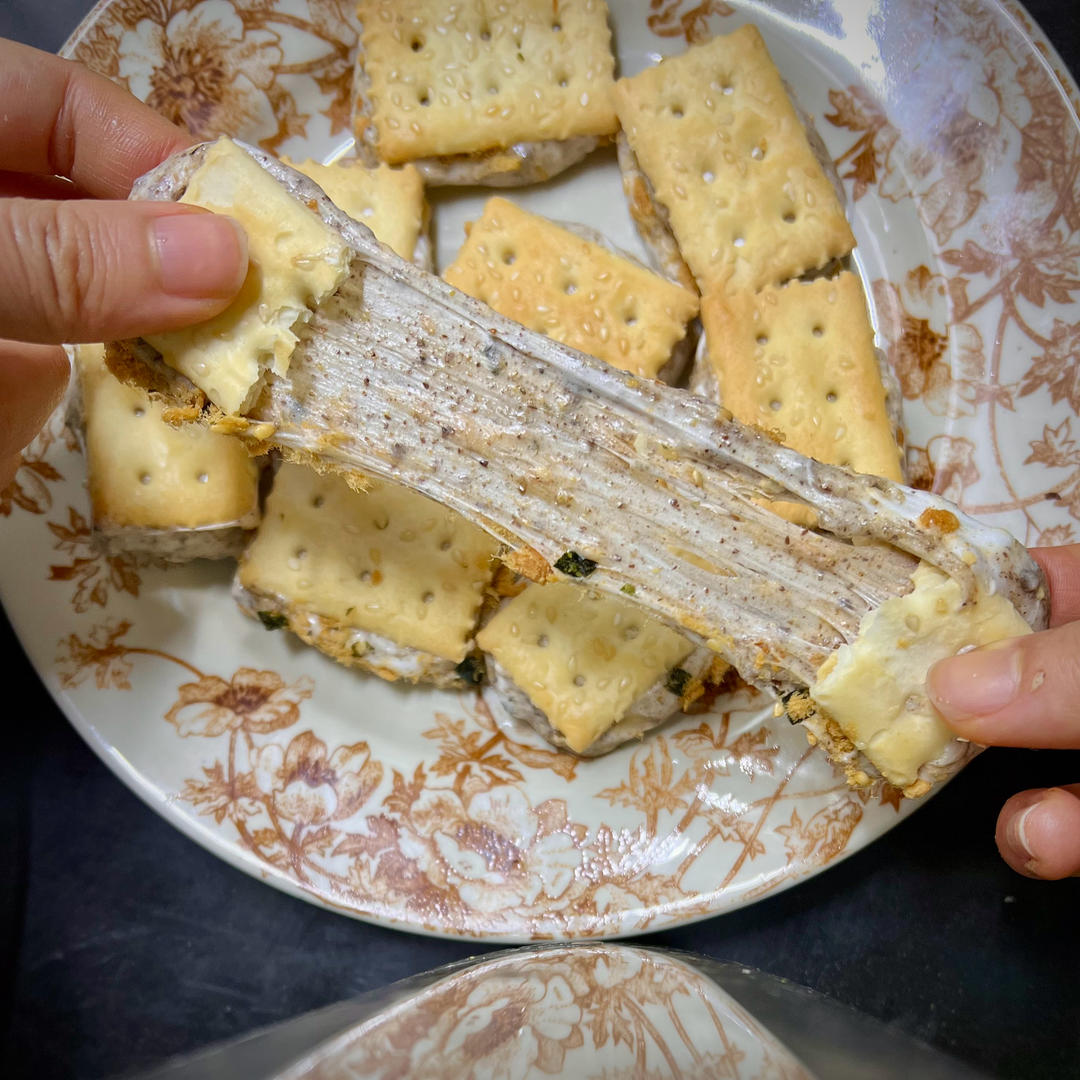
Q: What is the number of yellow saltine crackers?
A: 10